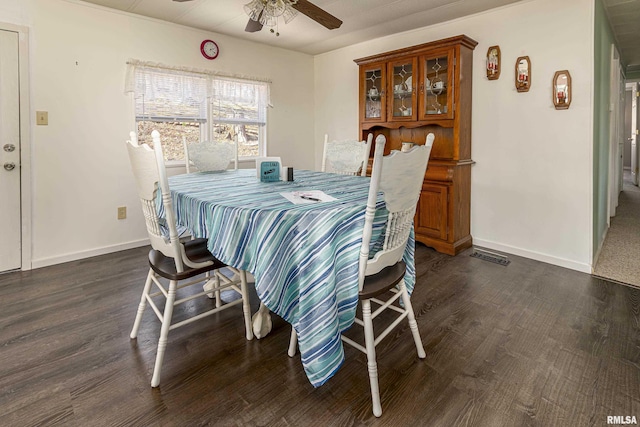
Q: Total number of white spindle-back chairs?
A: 4